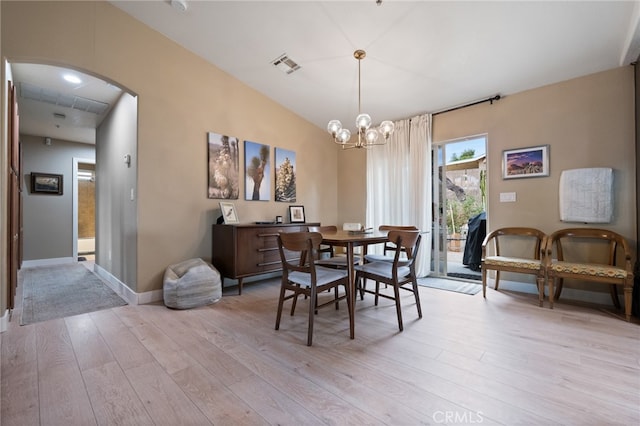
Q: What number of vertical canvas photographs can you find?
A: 3